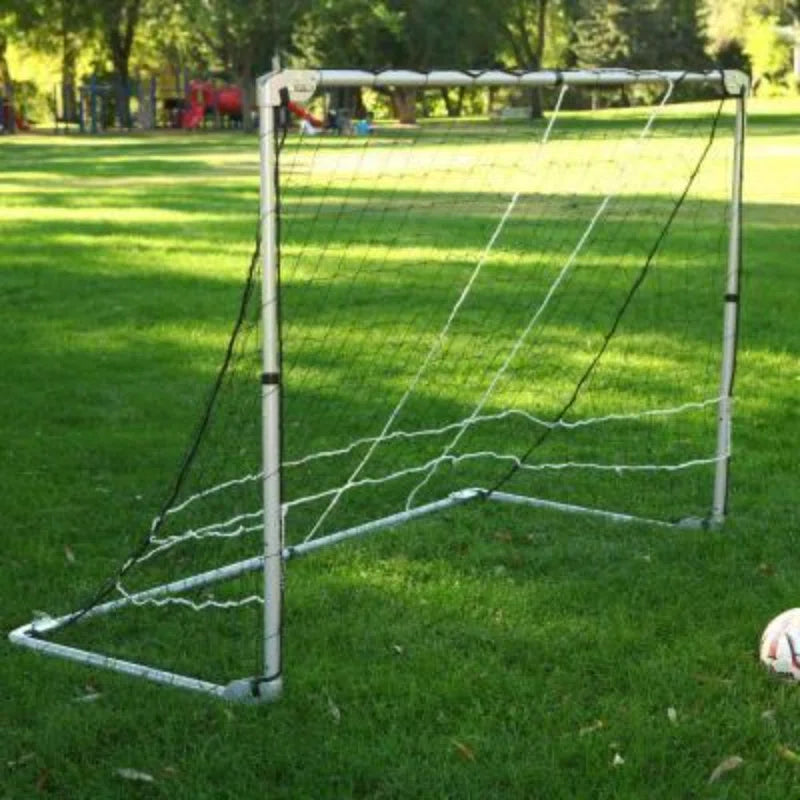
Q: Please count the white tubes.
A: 6